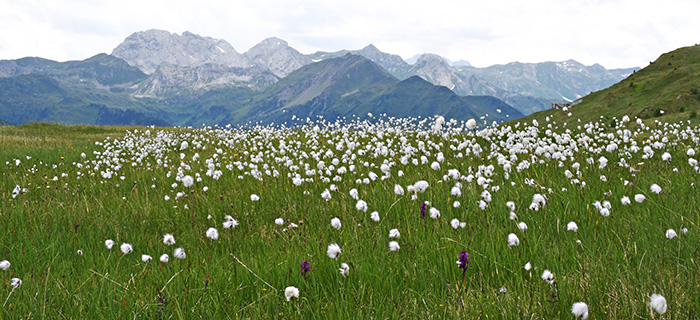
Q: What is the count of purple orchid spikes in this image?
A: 3